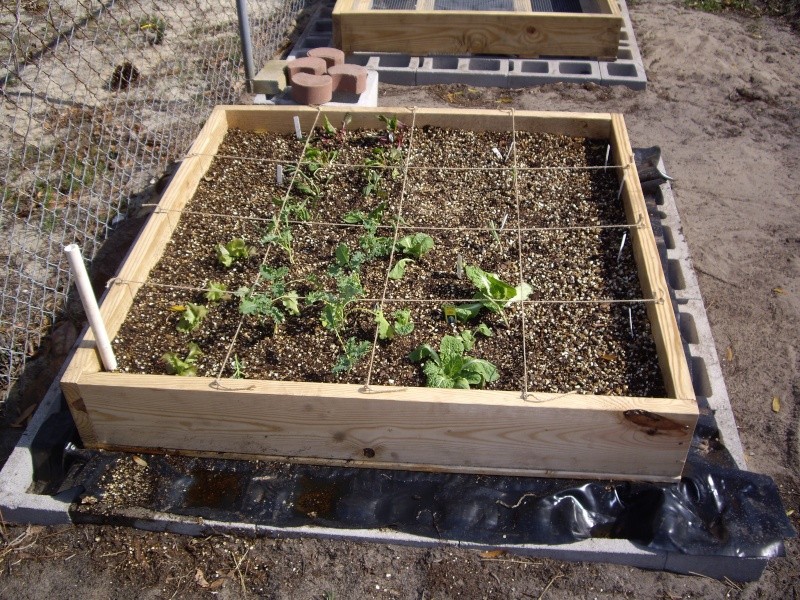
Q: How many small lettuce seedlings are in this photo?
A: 4